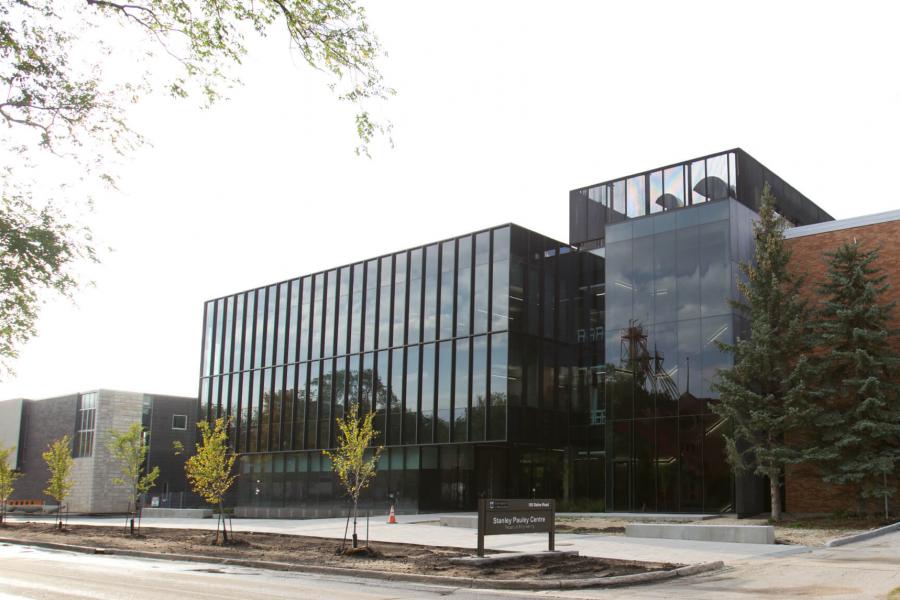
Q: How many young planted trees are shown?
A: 5